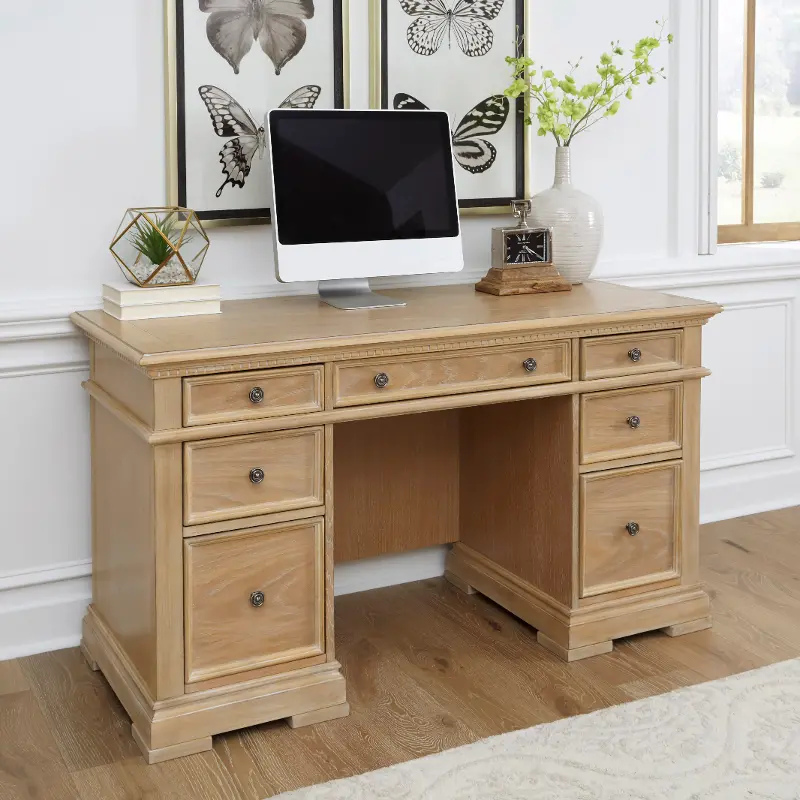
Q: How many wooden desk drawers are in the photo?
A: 7